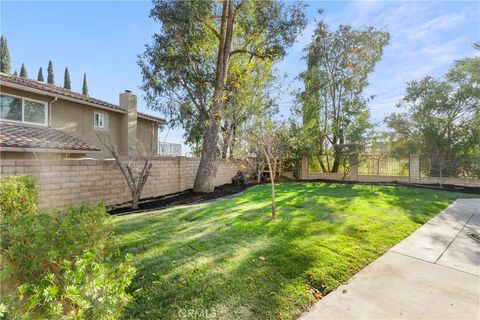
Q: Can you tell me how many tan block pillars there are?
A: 3